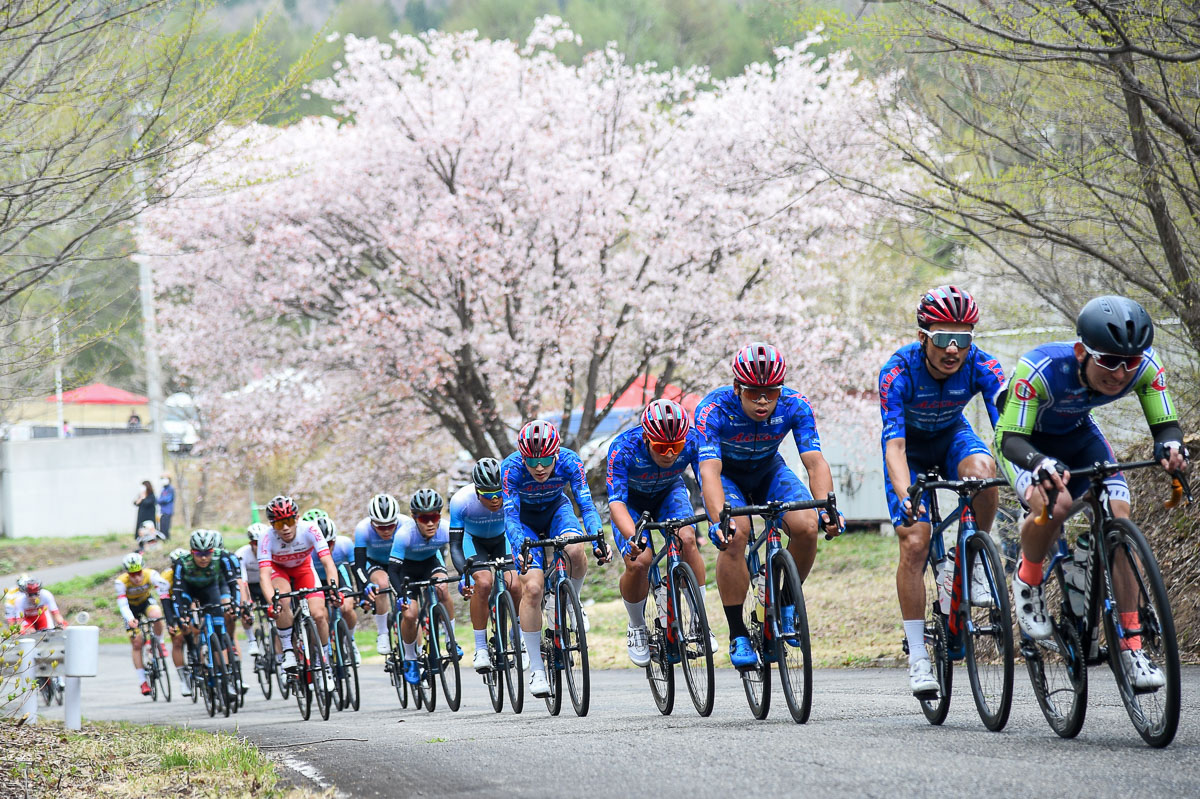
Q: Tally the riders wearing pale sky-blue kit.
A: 4